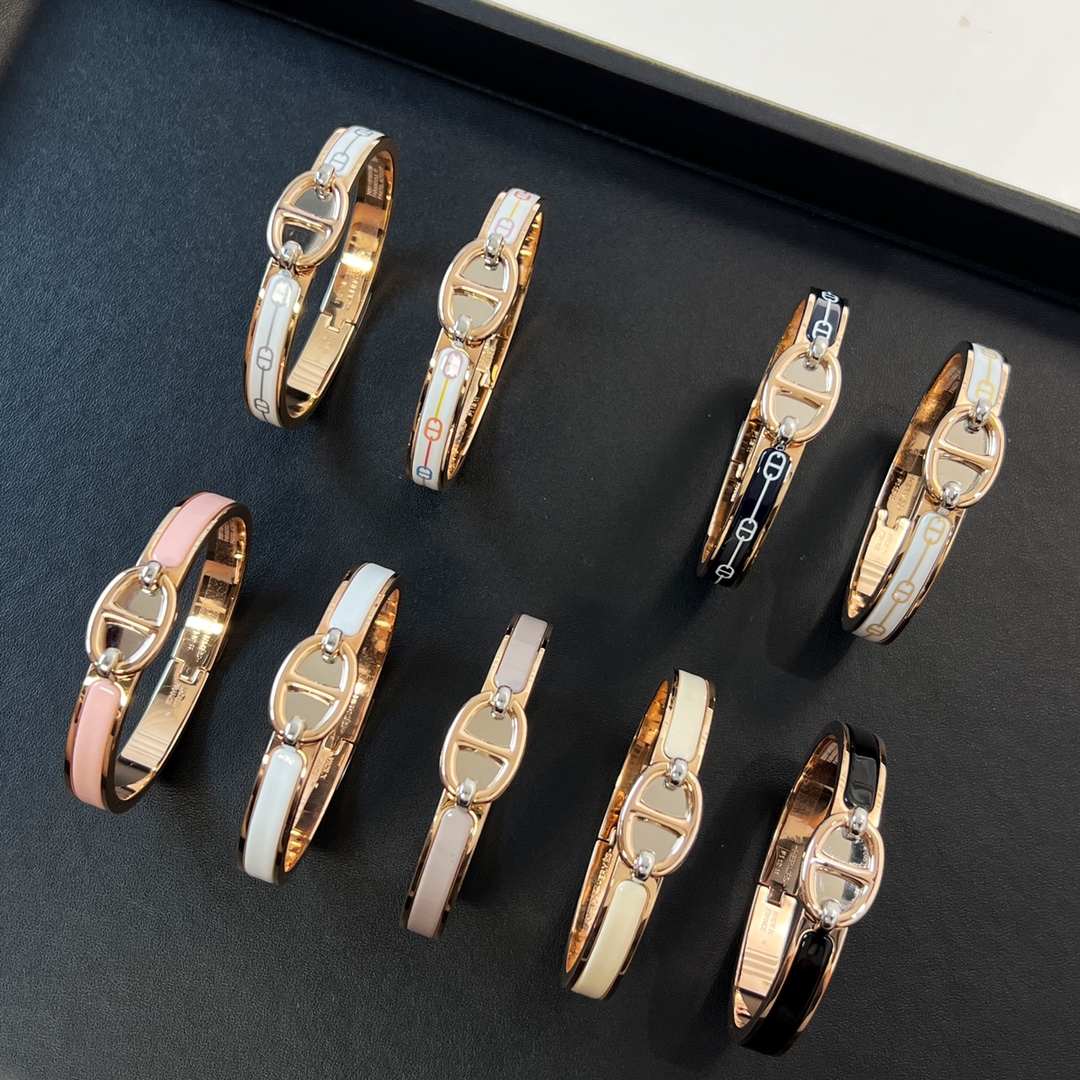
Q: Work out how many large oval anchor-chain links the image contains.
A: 9